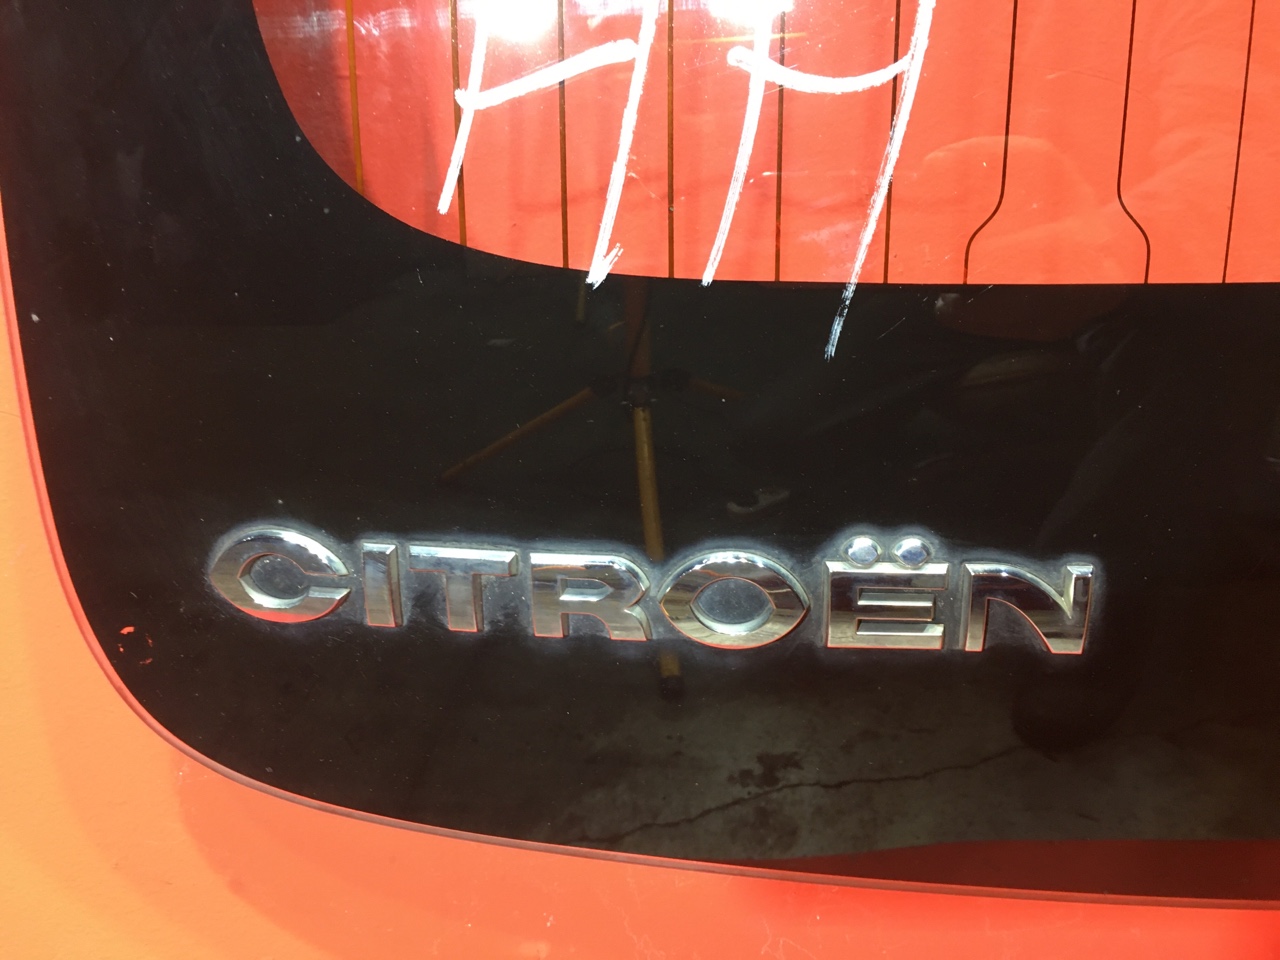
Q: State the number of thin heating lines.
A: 9